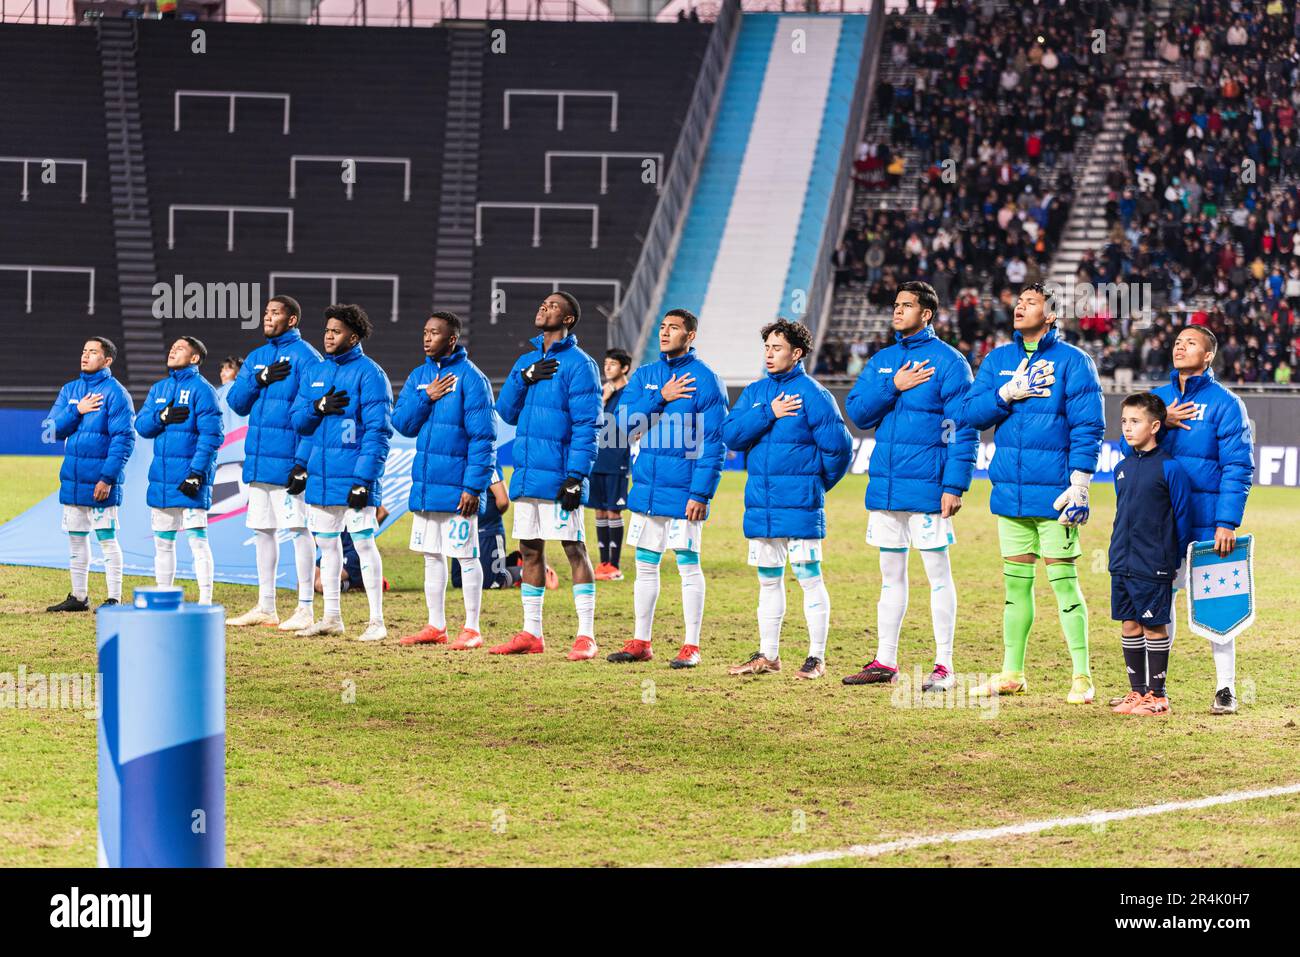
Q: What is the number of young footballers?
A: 11